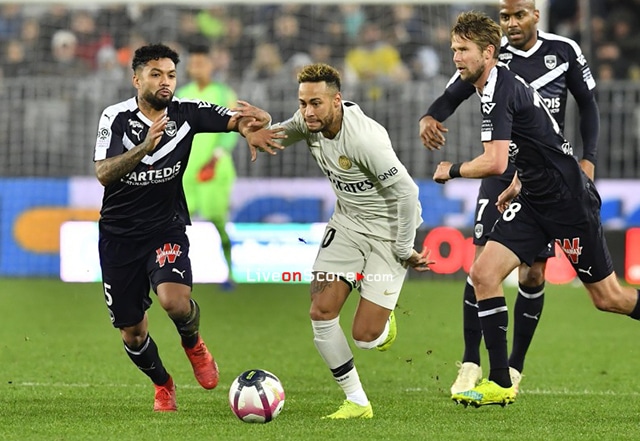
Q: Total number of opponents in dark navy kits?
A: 3